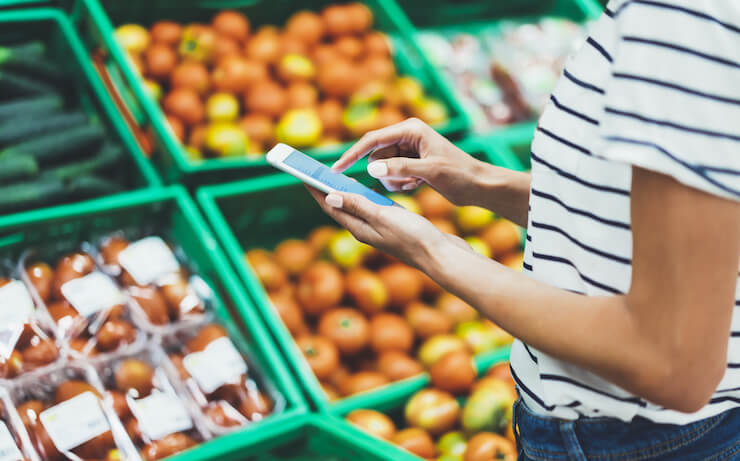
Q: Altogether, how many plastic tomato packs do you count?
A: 7